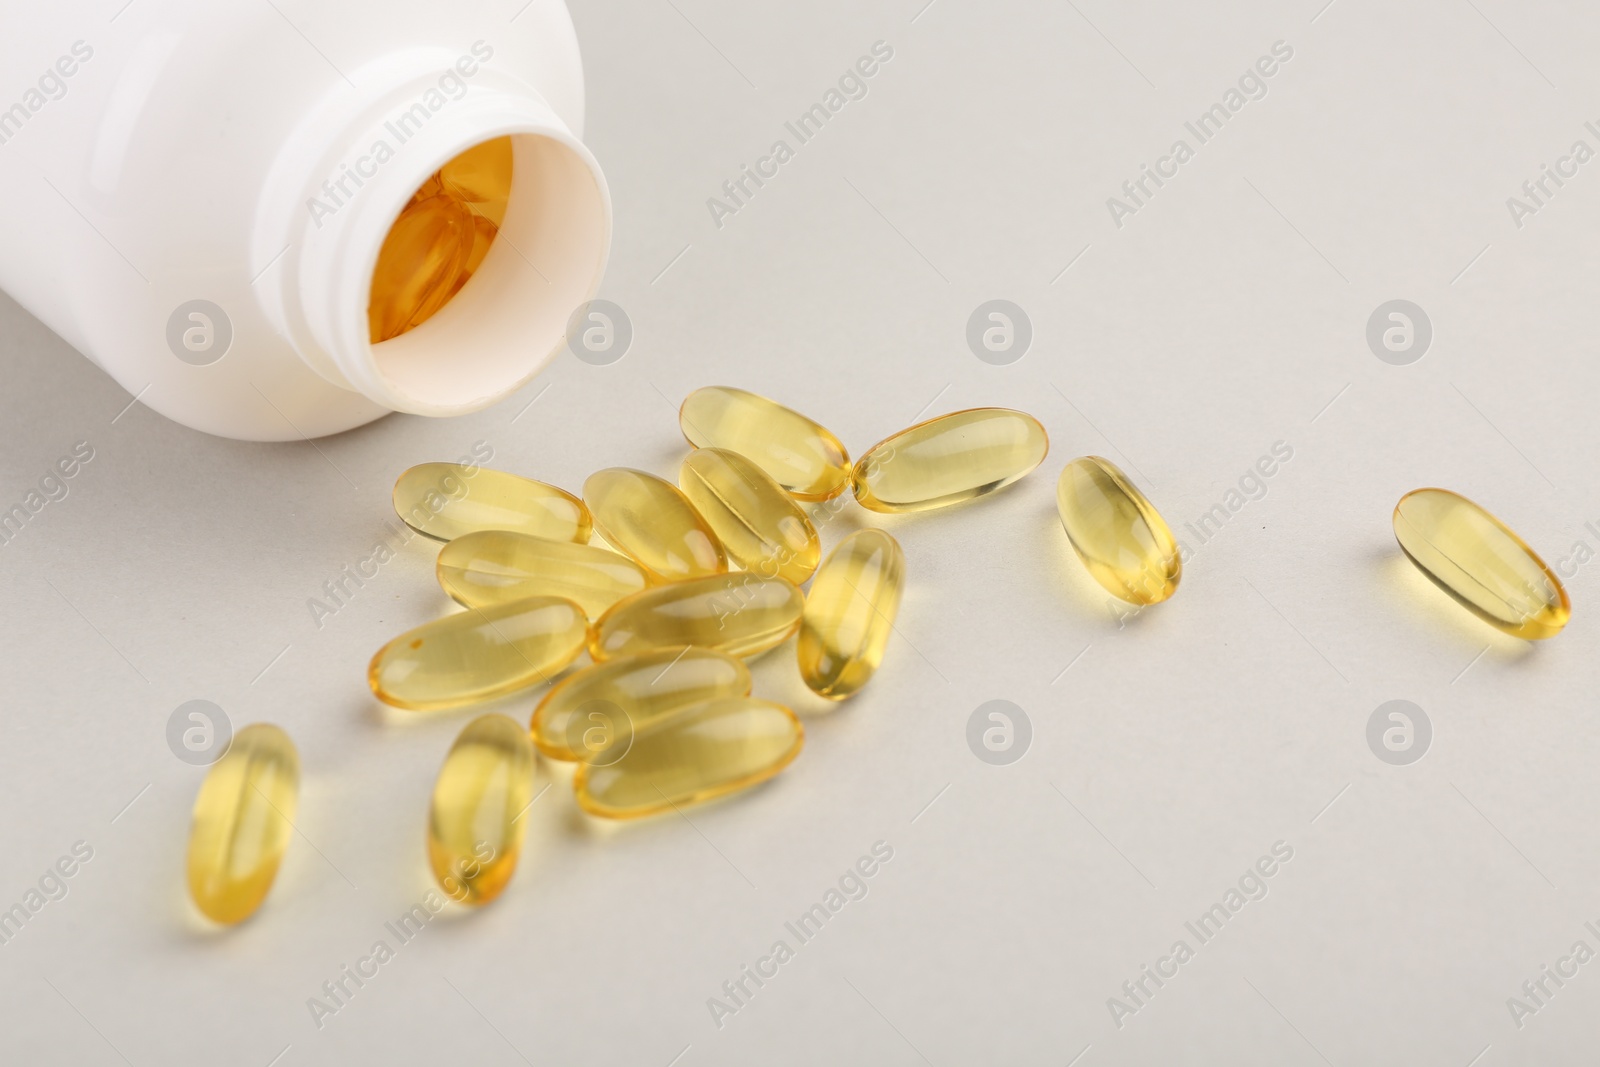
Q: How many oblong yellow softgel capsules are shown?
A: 15